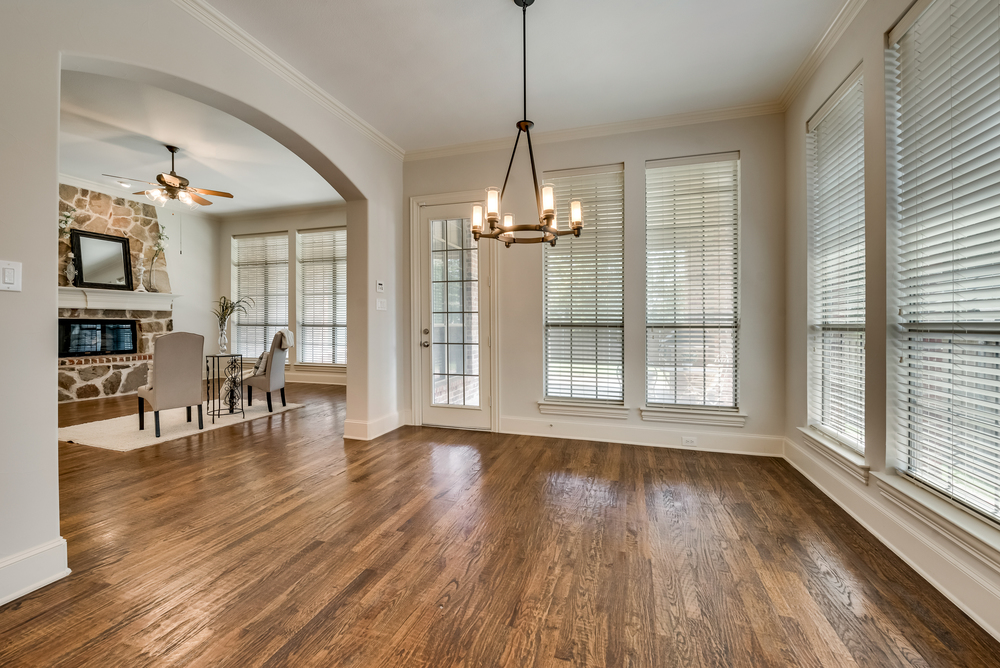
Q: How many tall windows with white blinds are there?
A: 6